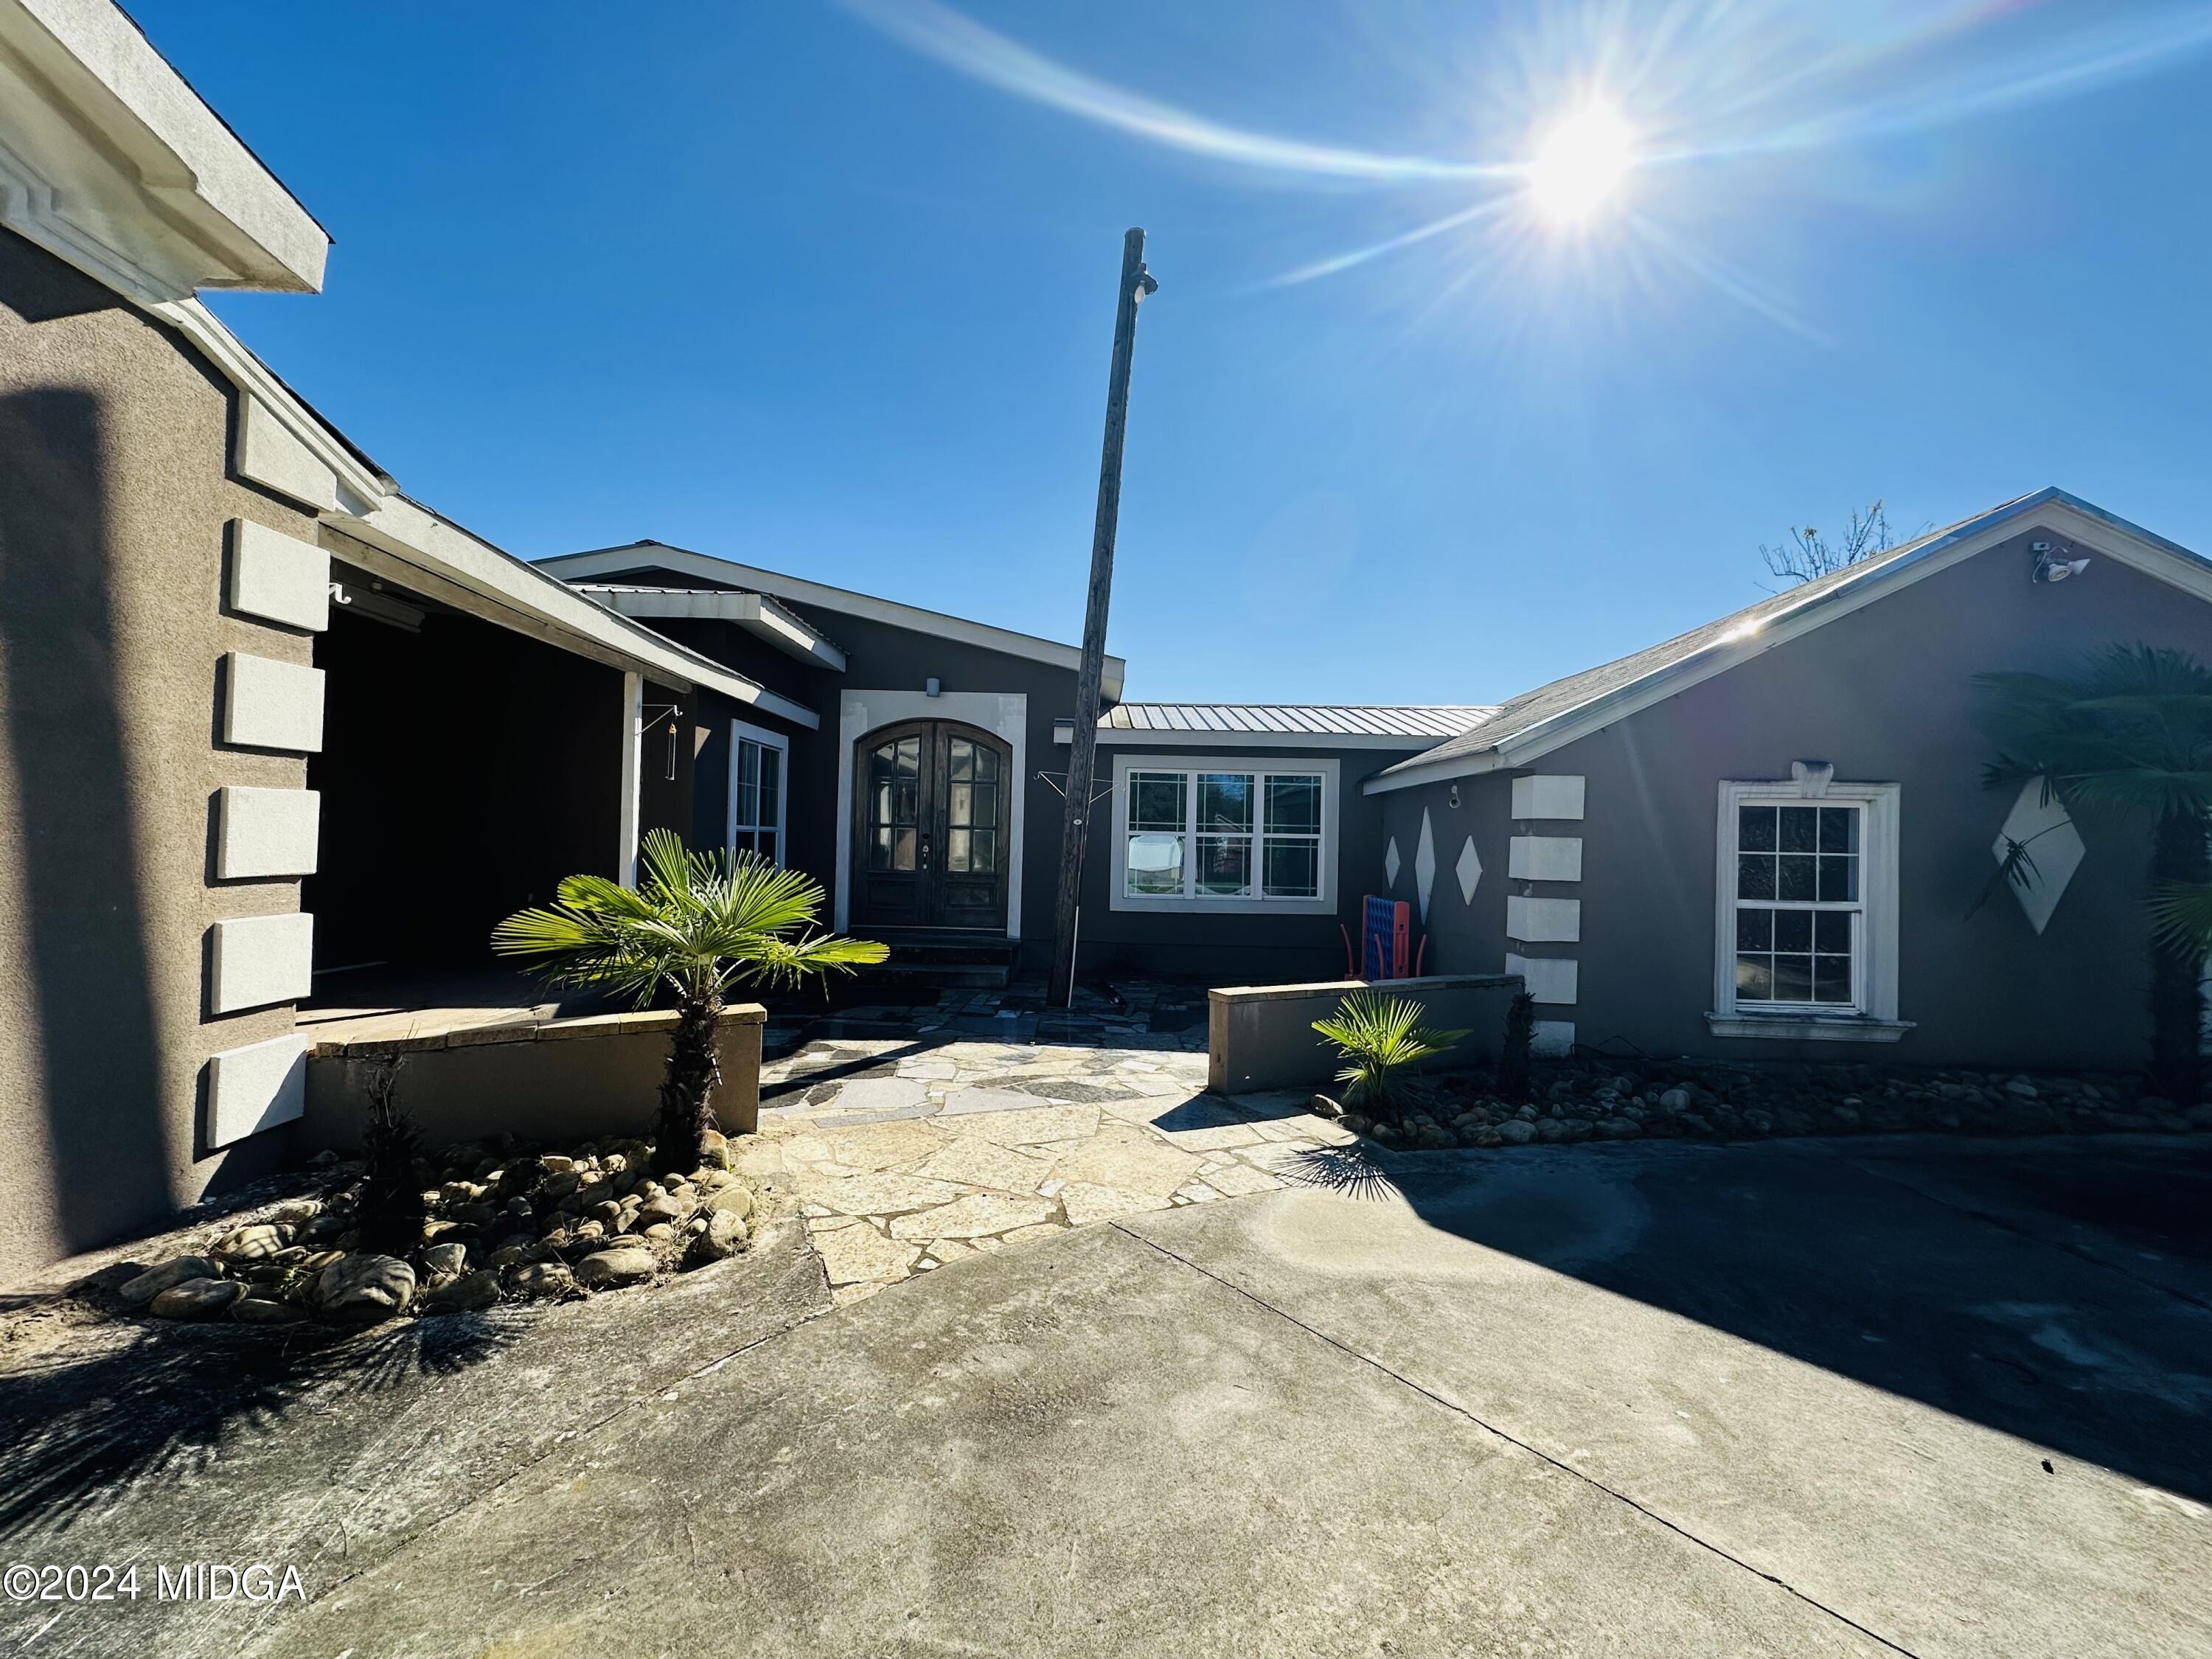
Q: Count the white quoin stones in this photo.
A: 11